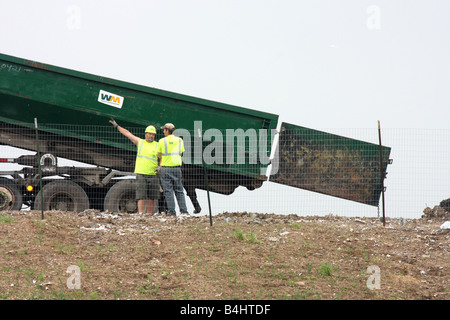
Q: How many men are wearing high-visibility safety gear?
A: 2